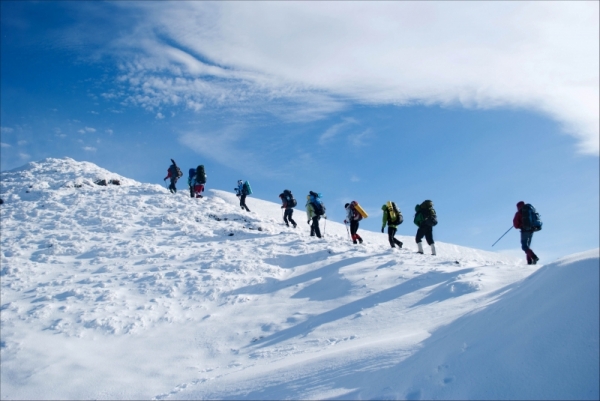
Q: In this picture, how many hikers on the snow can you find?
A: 10